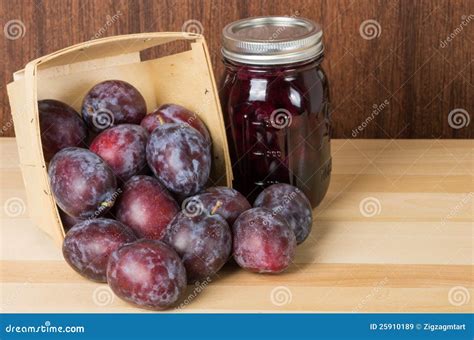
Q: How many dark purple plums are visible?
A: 13